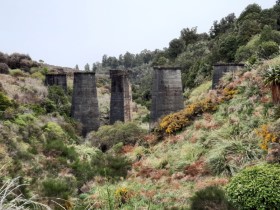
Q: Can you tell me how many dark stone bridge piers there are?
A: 5